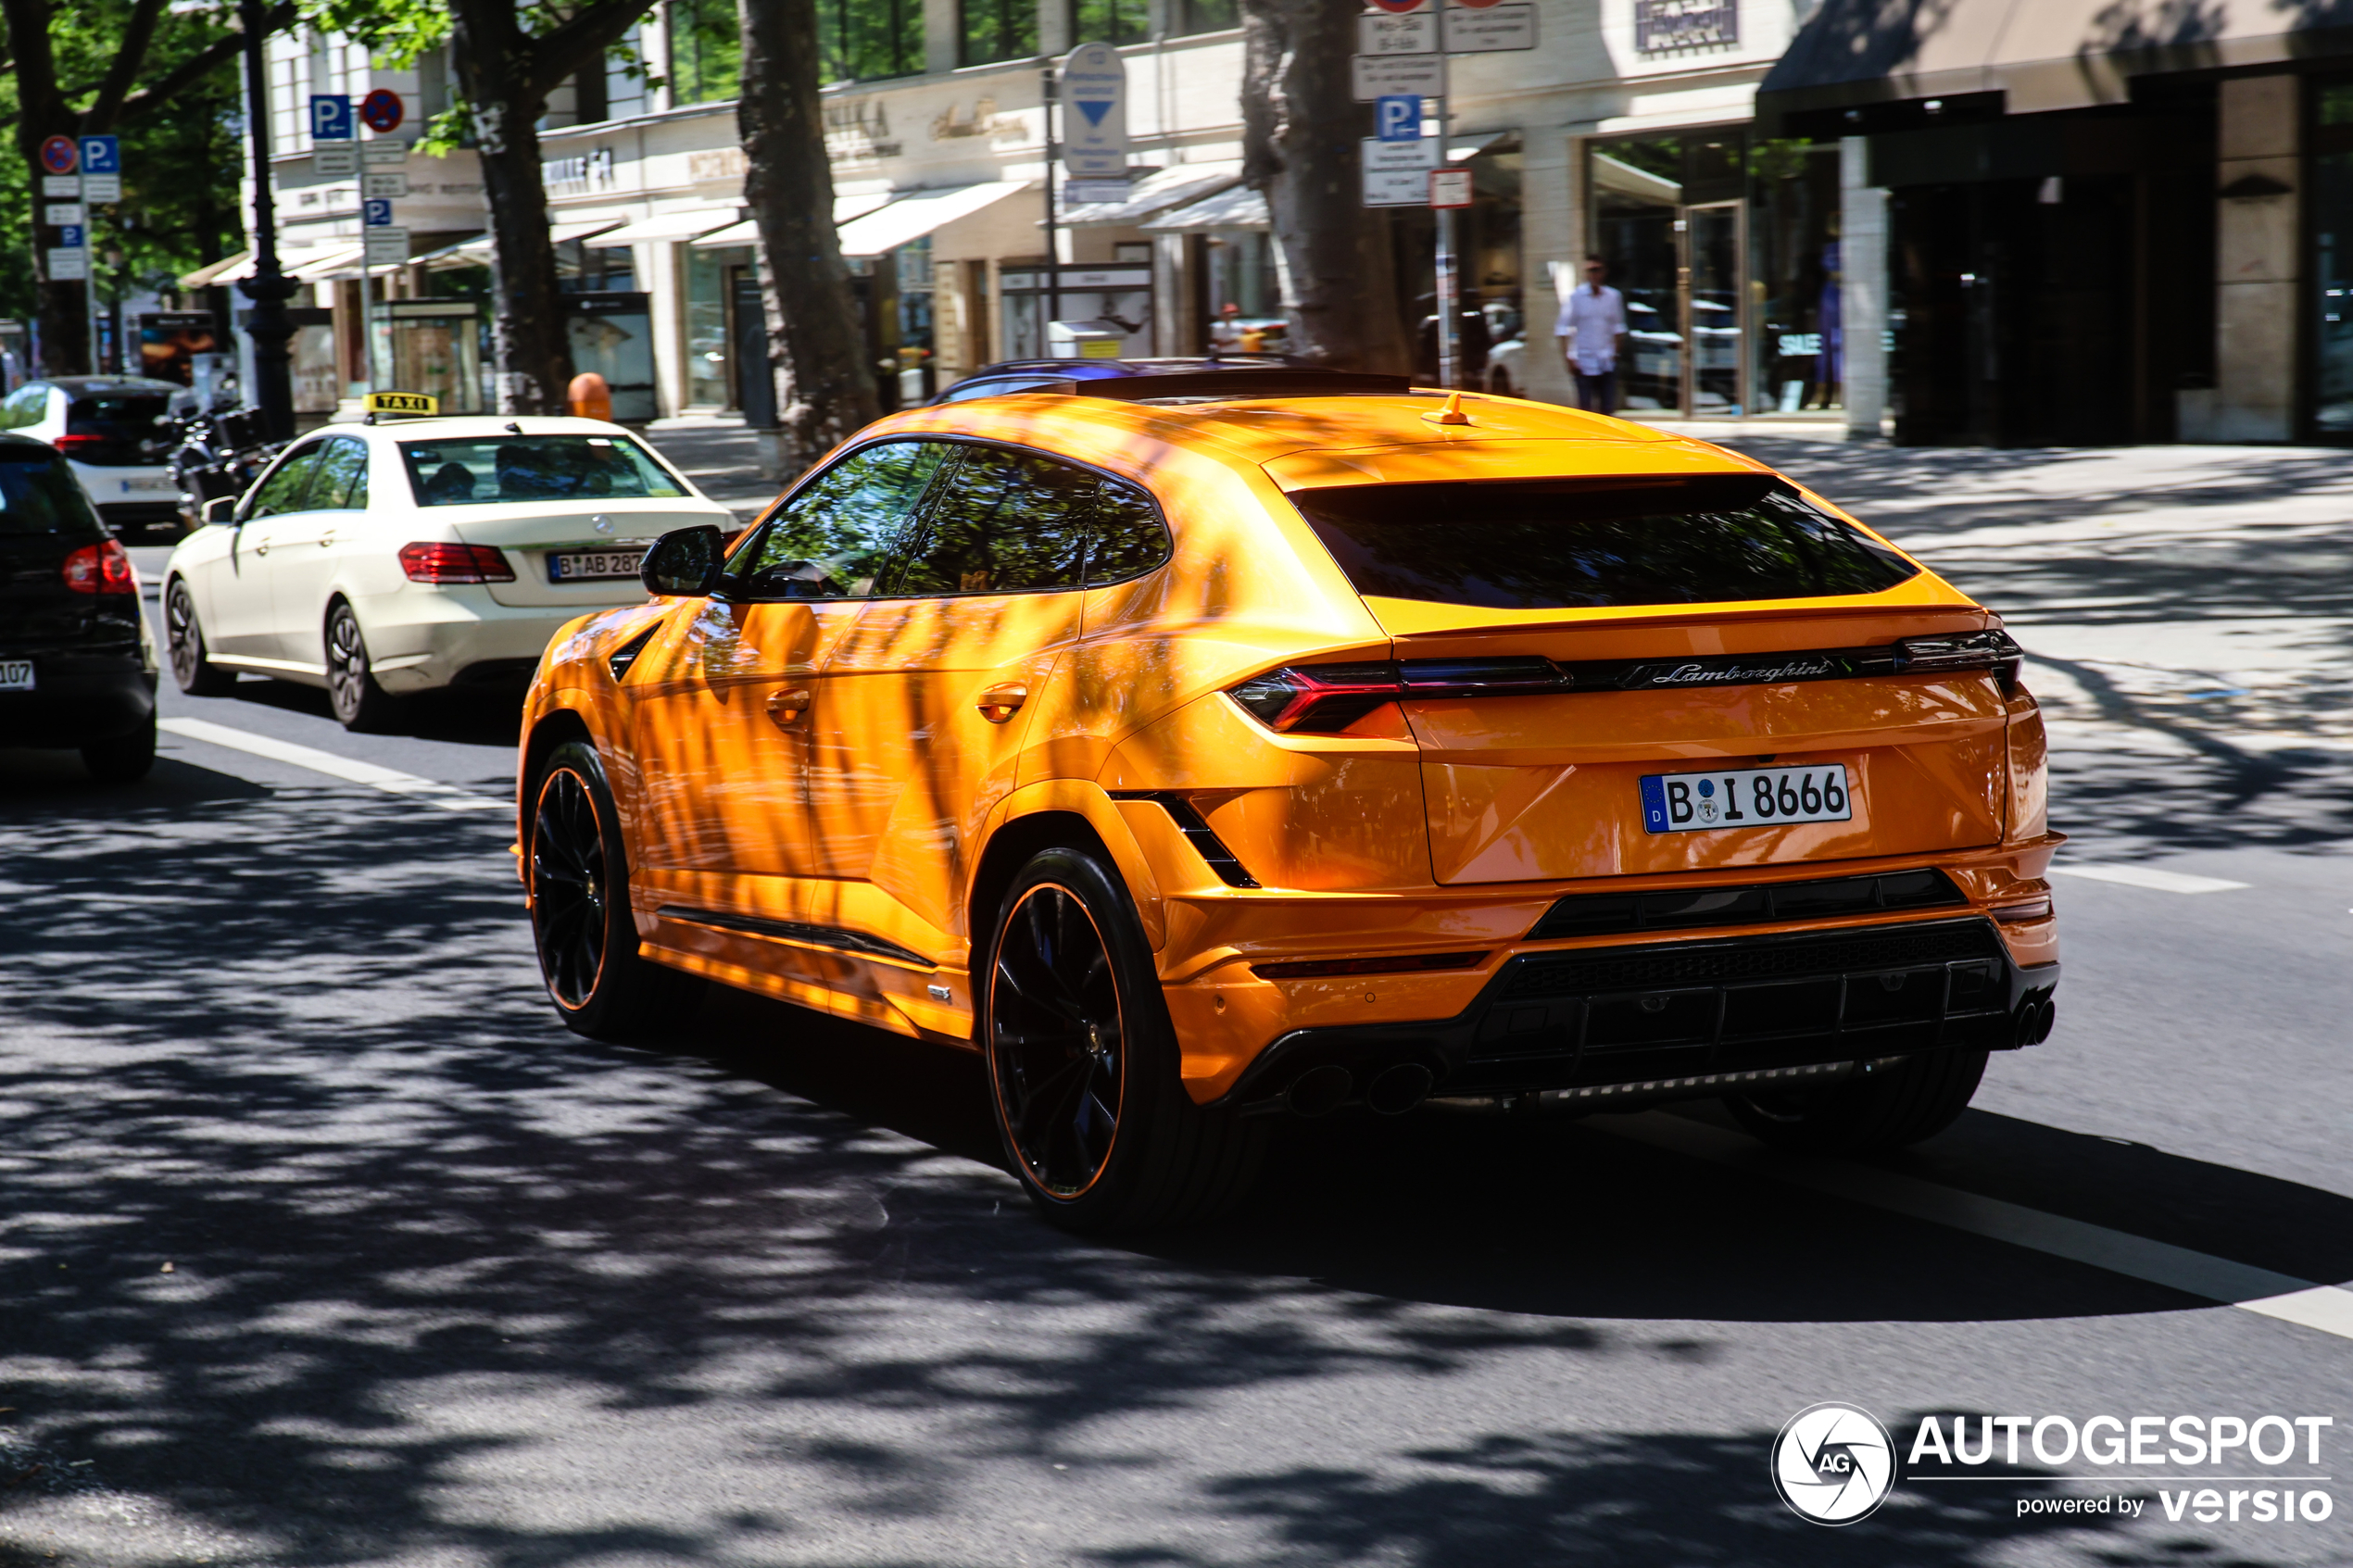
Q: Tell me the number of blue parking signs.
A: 5